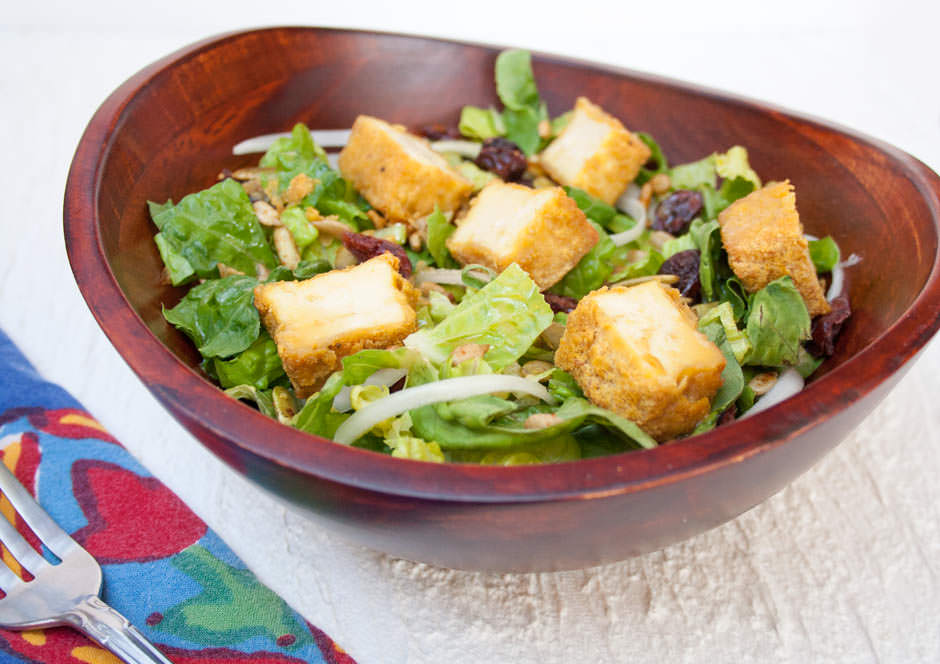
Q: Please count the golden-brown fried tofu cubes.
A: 6